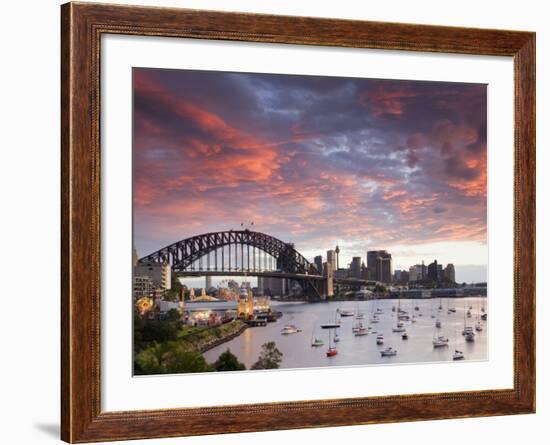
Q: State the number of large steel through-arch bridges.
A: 1